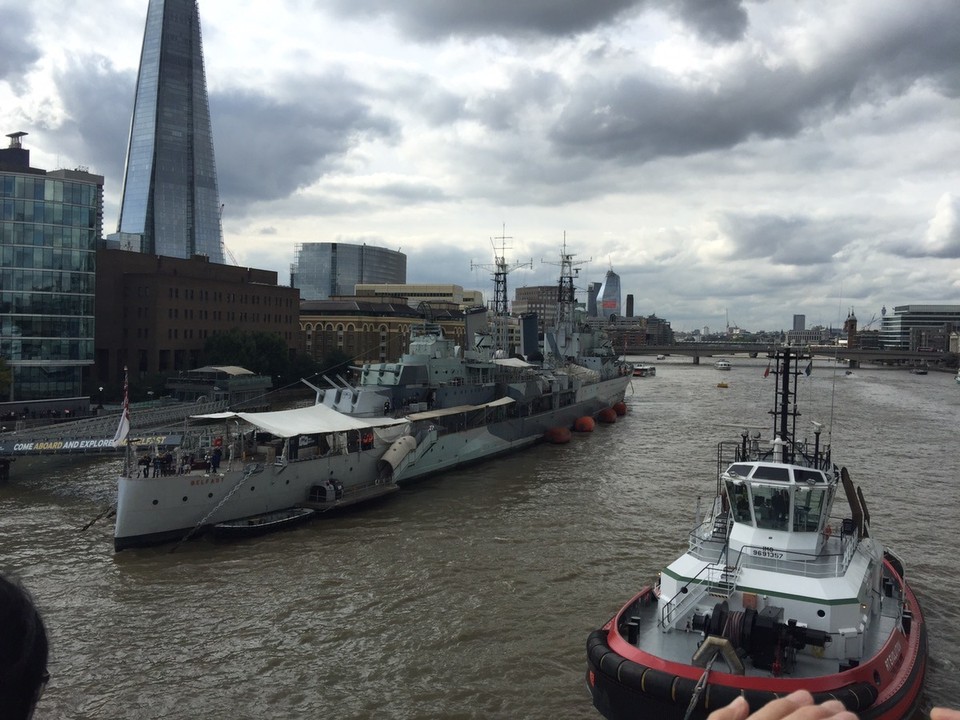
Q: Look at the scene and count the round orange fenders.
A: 4